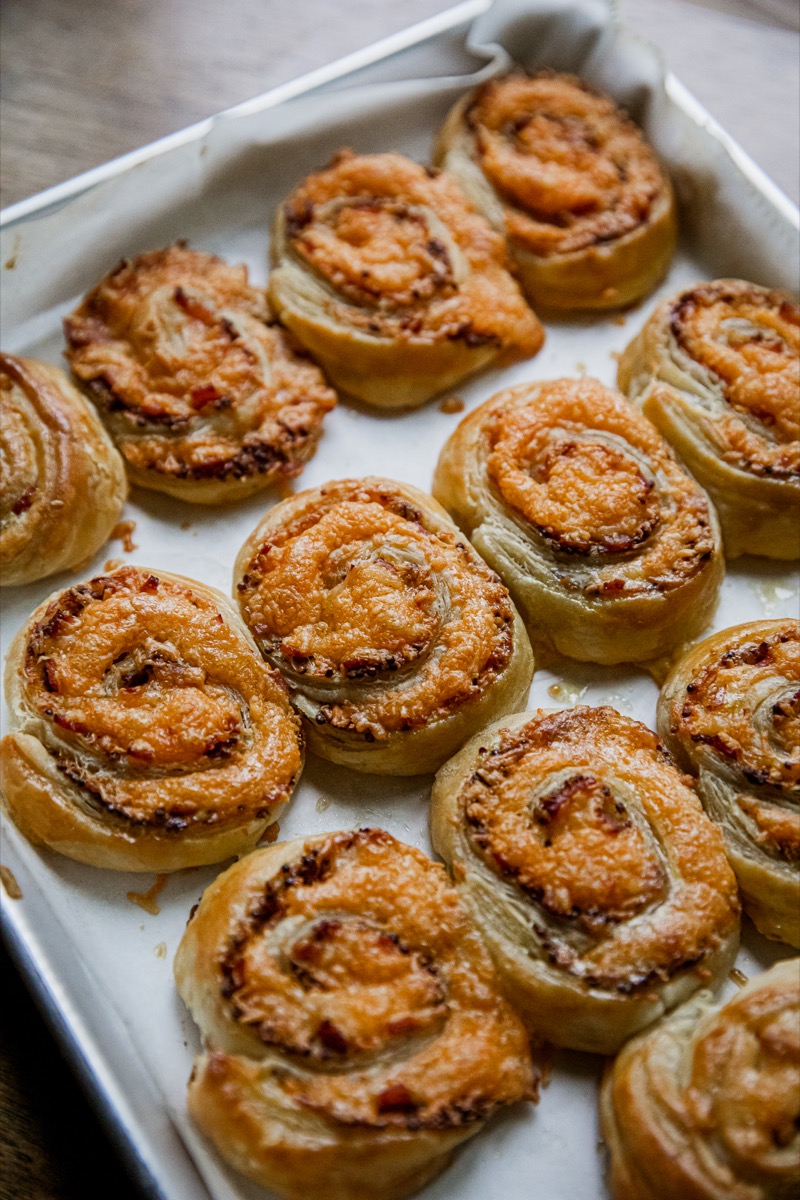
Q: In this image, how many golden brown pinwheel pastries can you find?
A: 12